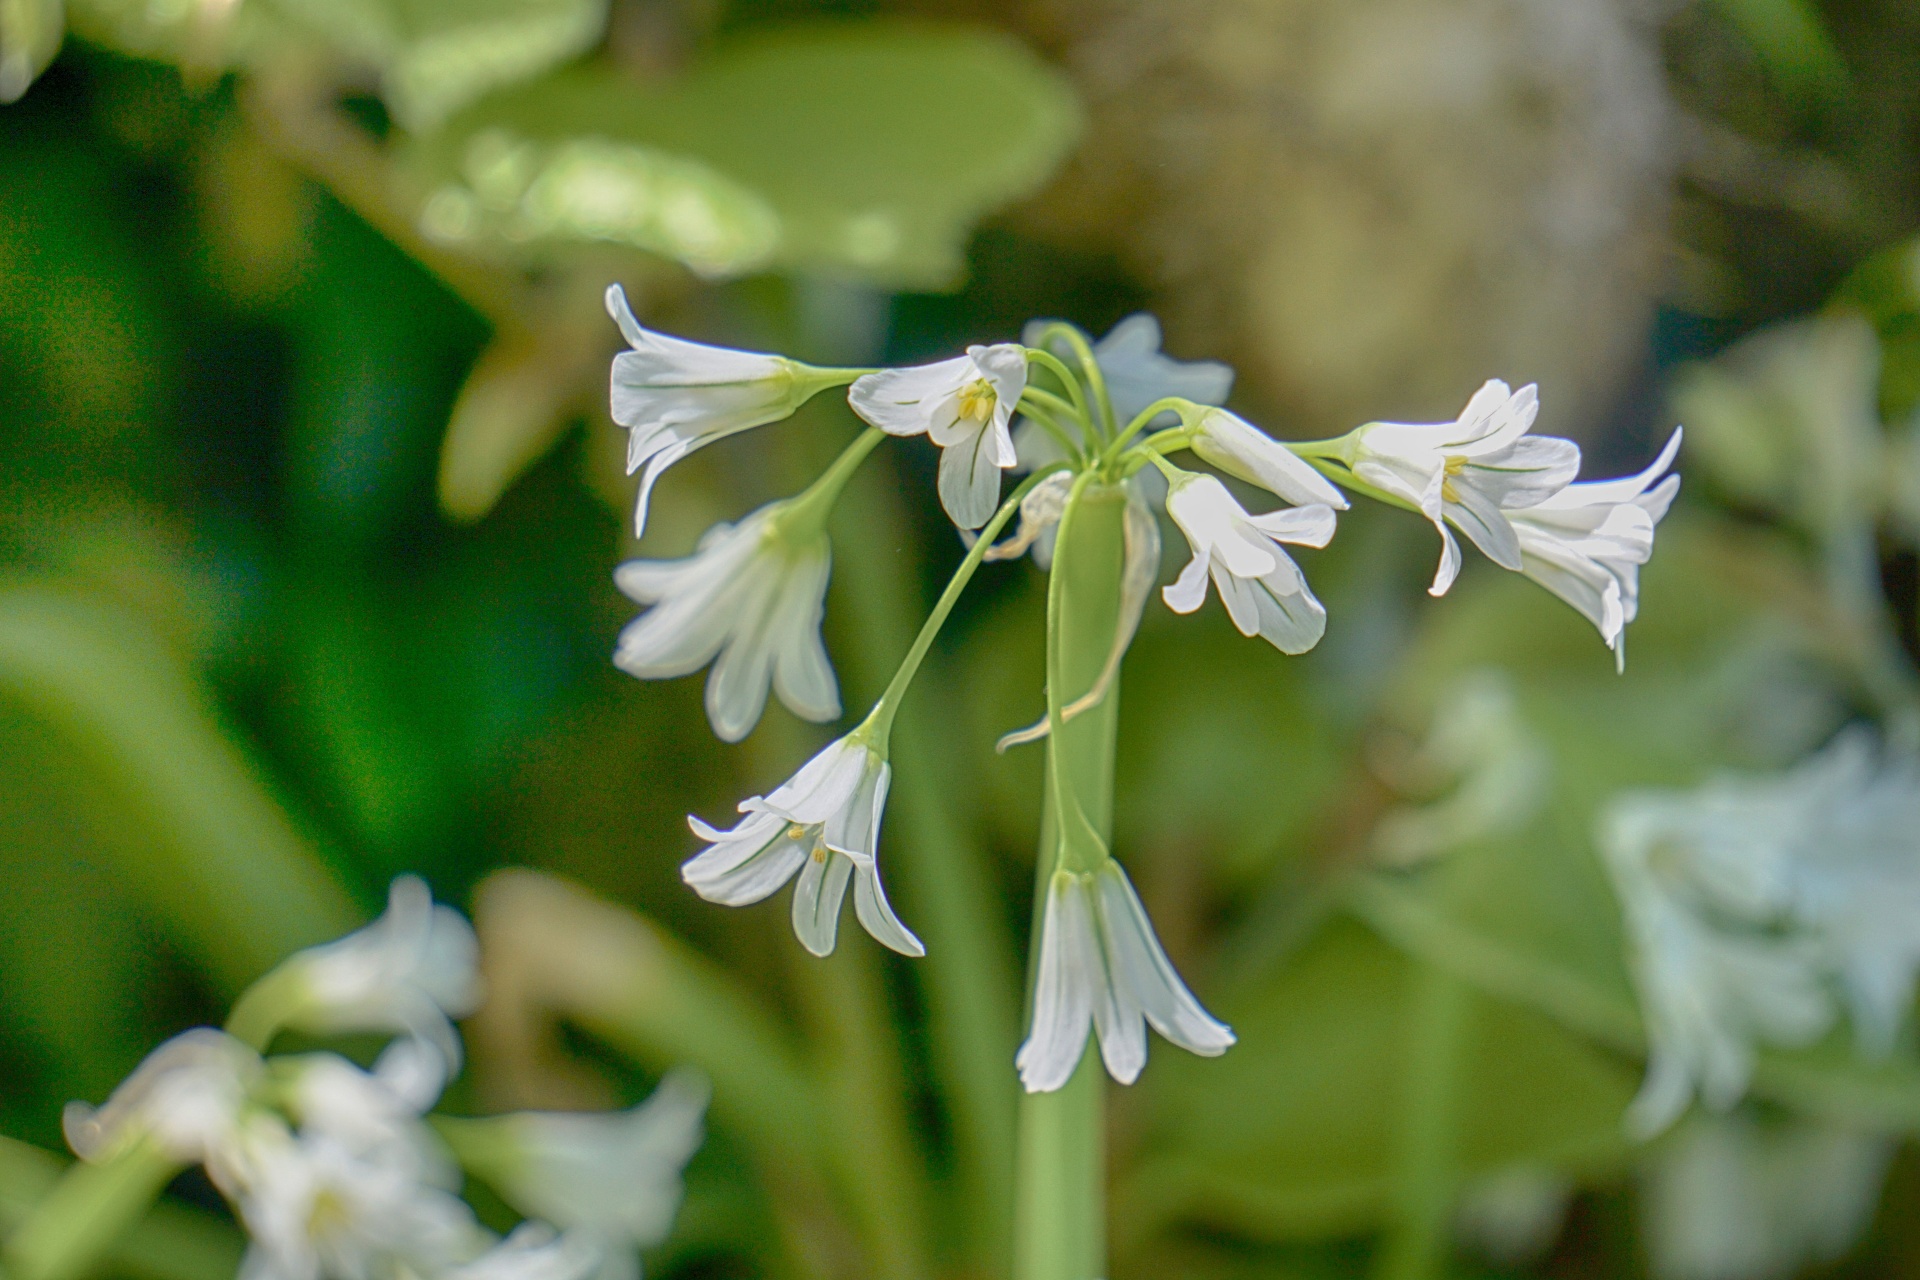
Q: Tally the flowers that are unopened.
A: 1